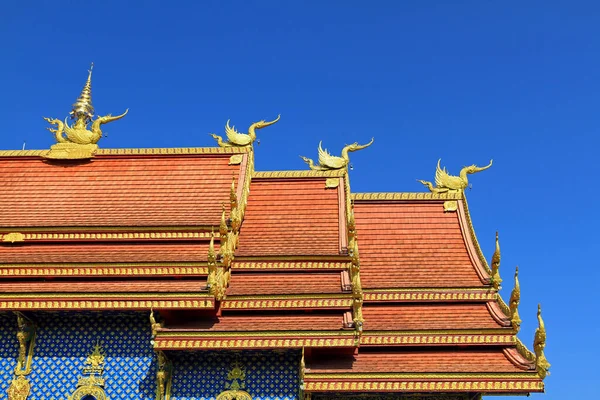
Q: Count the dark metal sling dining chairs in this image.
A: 0